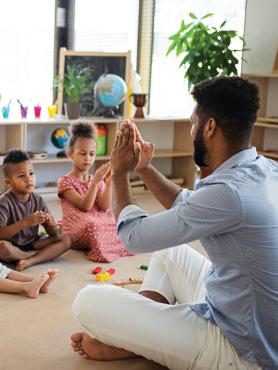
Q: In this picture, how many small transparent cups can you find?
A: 4